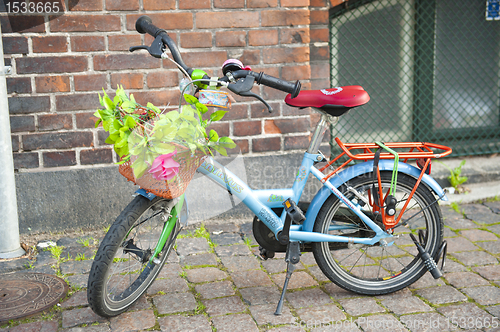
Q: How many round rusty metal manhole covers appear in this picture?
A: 1